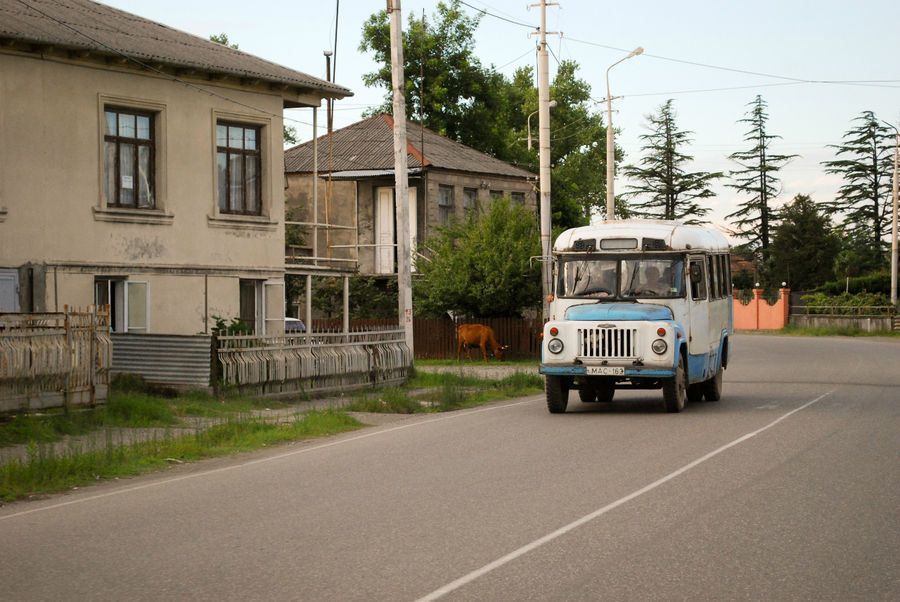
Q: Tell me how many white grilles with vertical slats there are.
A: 1